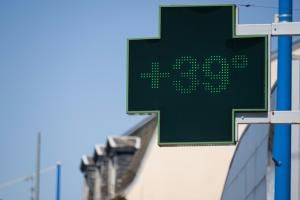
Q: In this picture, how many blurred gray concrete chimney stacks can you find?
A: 3